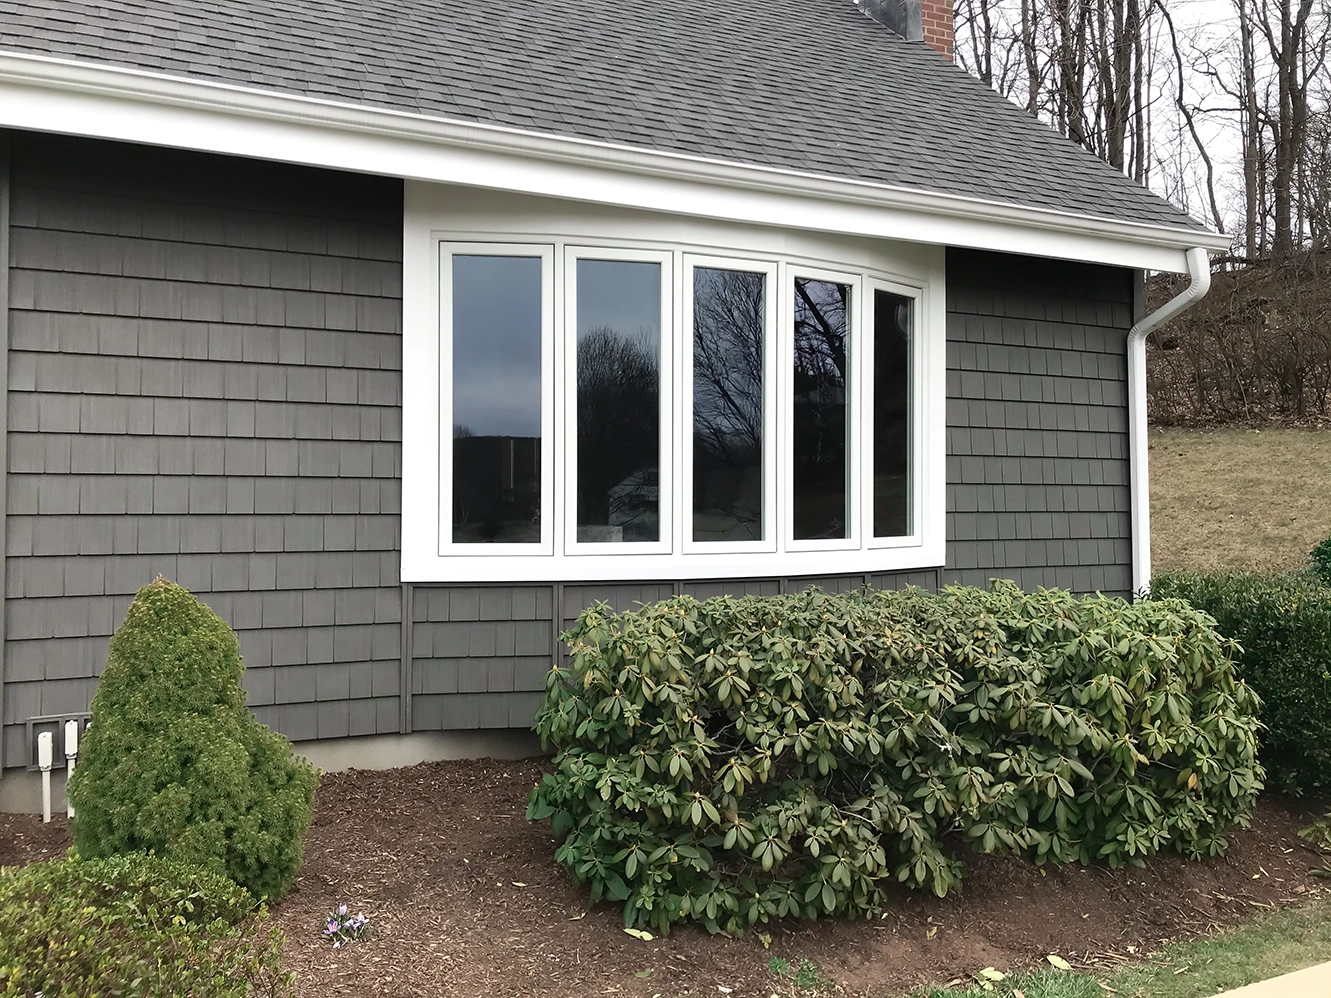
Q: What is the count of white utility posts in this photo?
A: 2